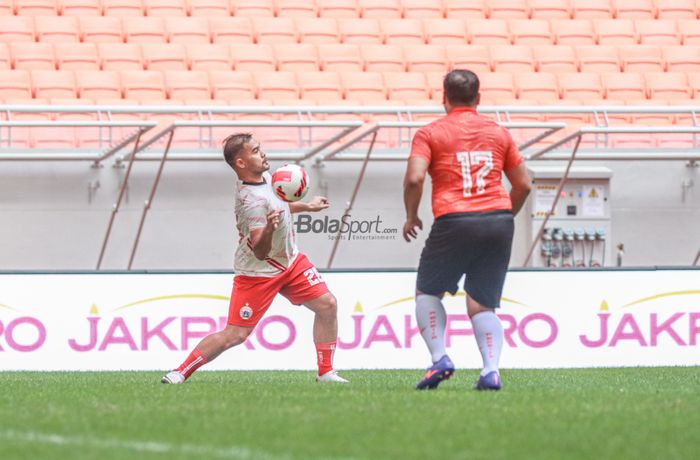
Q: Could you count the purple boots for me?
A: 2